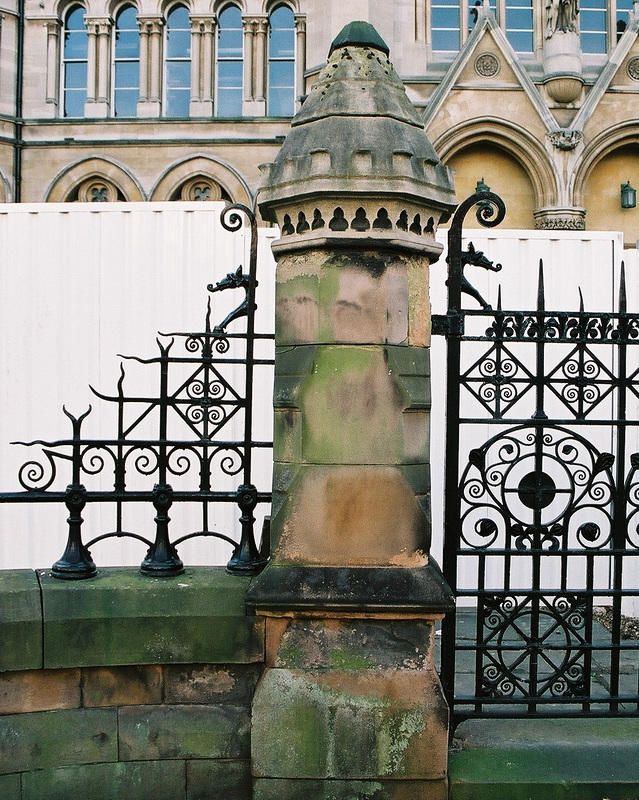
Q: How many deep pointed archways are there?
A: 2